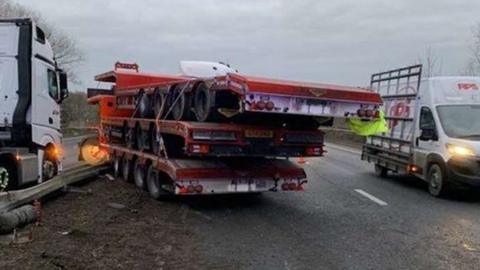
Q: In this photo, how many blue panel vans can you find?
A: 0